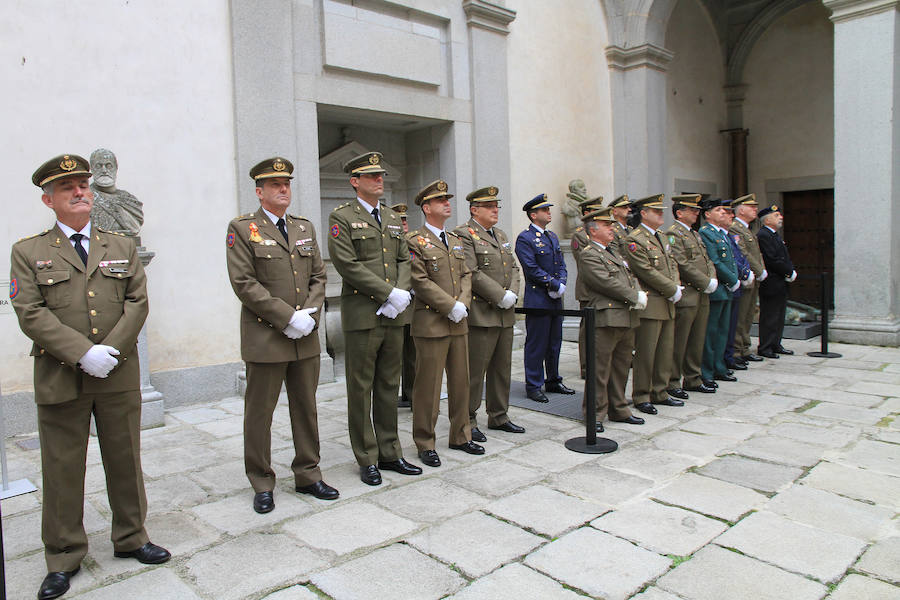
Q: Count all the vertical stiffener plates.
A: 0